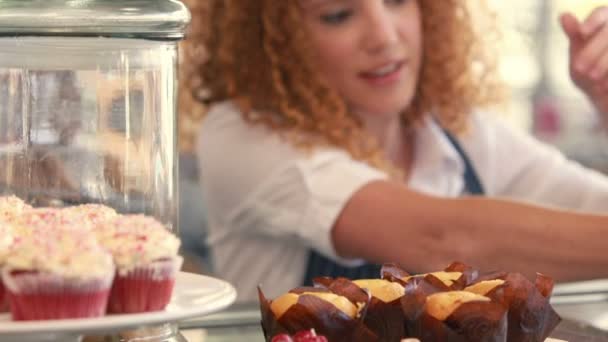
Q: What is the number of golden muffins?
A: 5